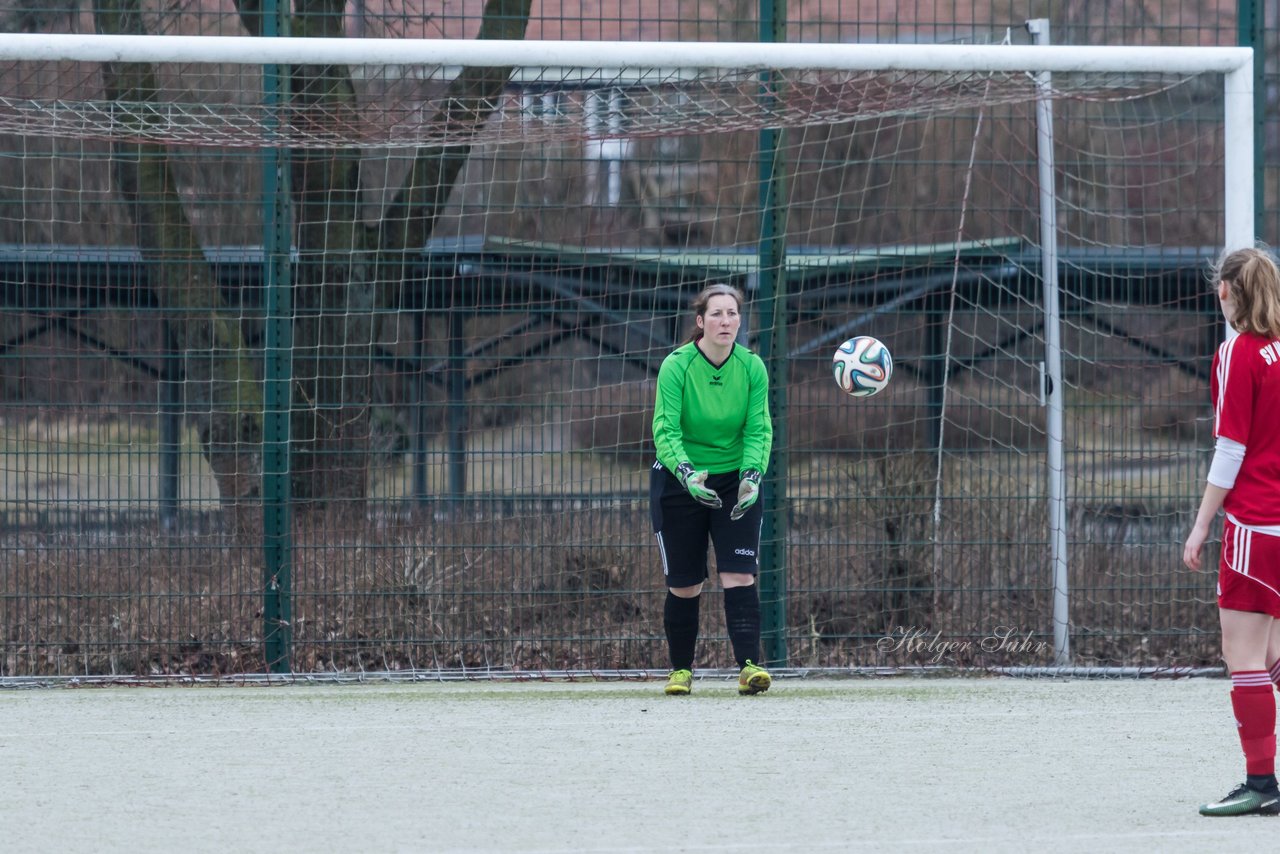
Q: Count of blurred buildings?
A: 1